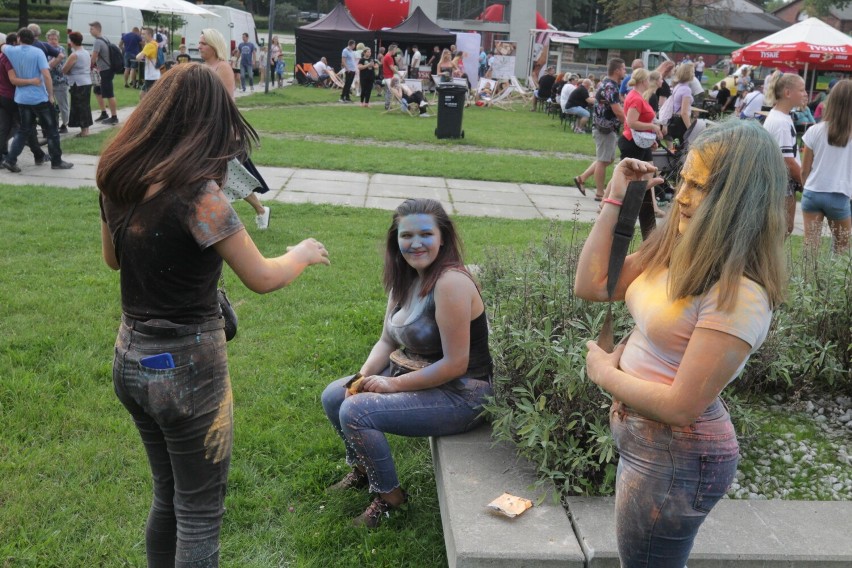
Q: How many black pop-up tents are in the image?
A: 2